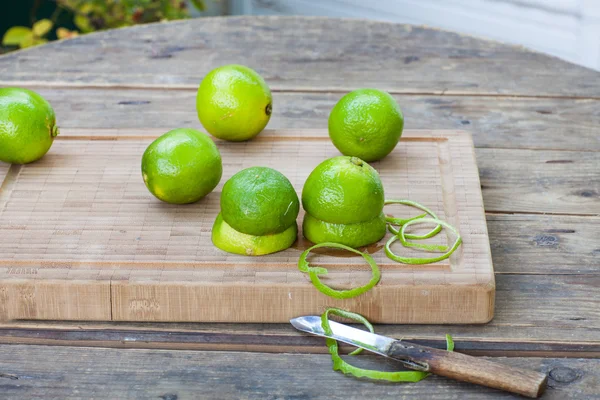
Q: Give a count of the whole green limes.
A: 4